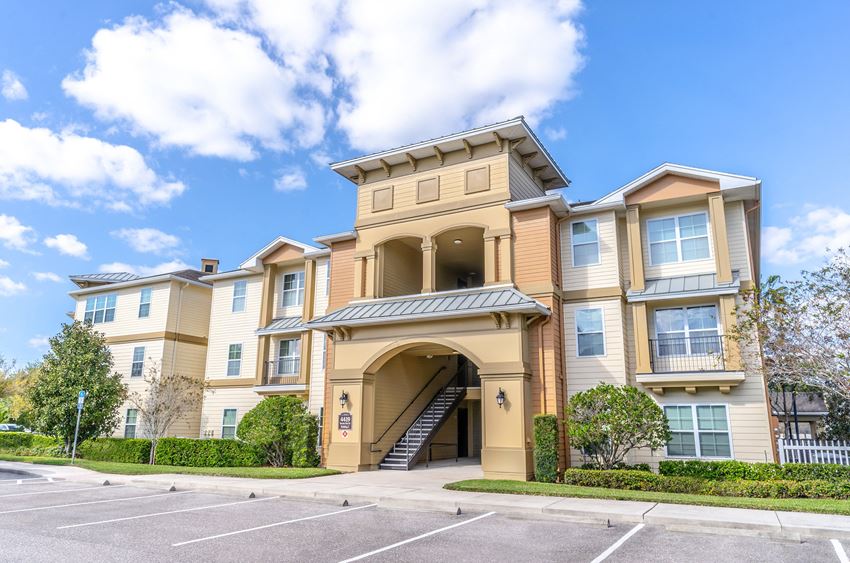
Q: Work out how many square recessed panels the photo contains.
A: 3